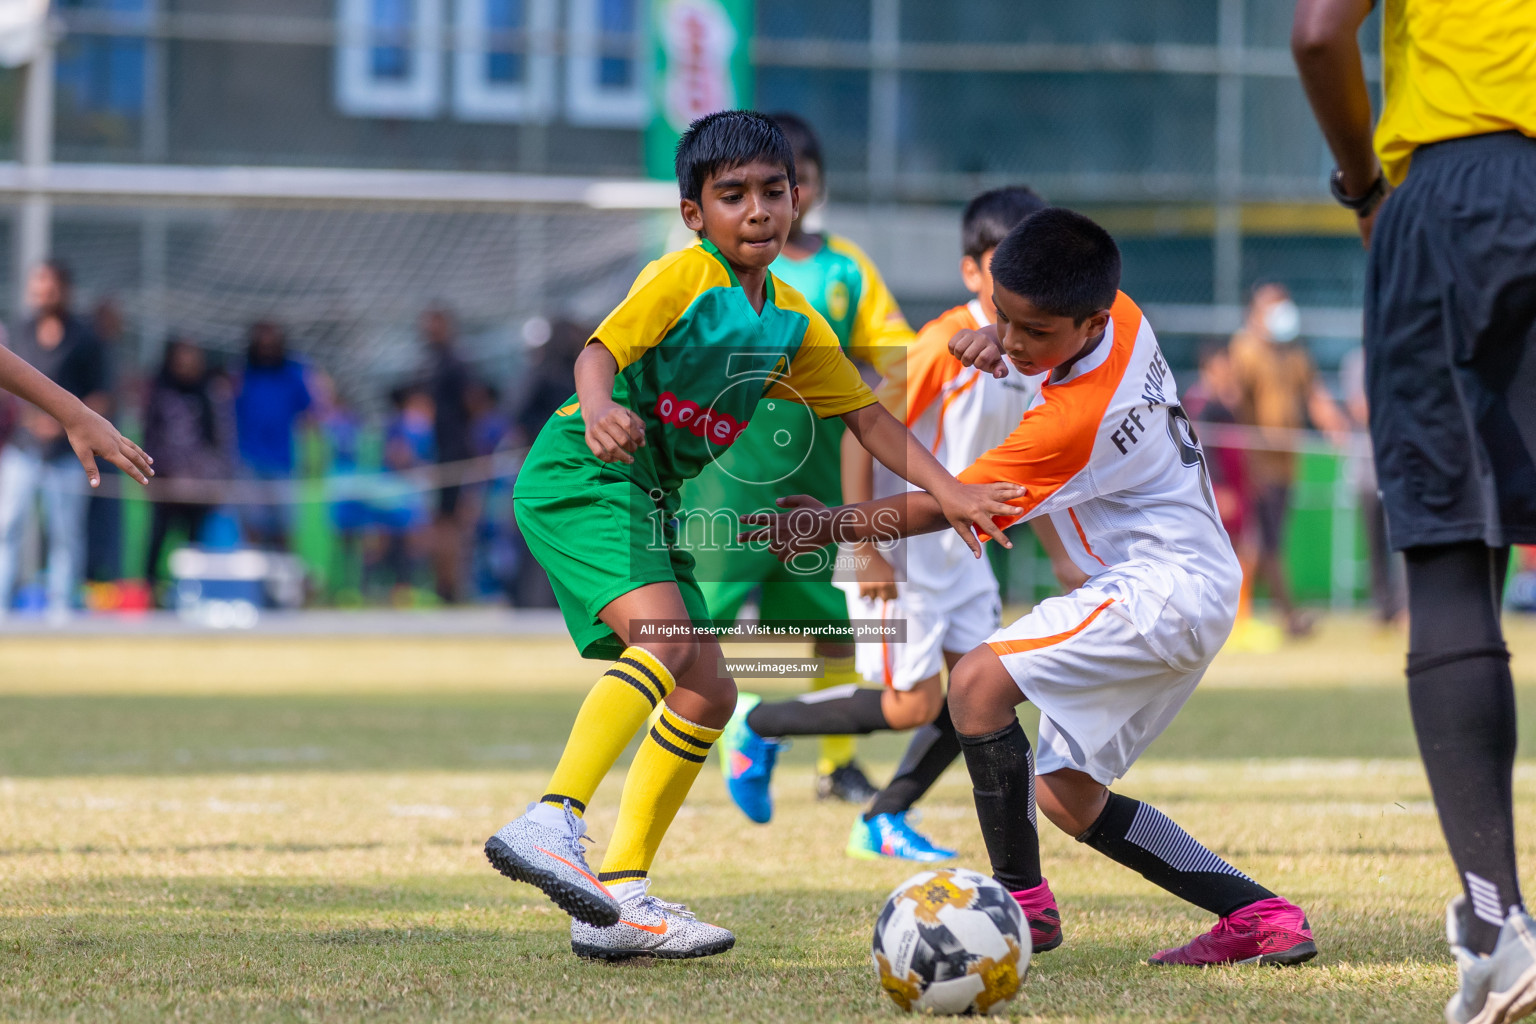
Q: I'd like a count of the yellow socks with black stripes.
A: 2